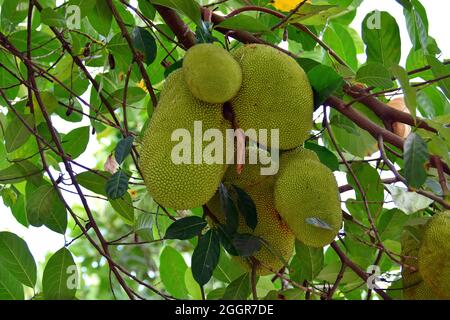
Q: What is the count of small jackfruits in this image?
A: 1